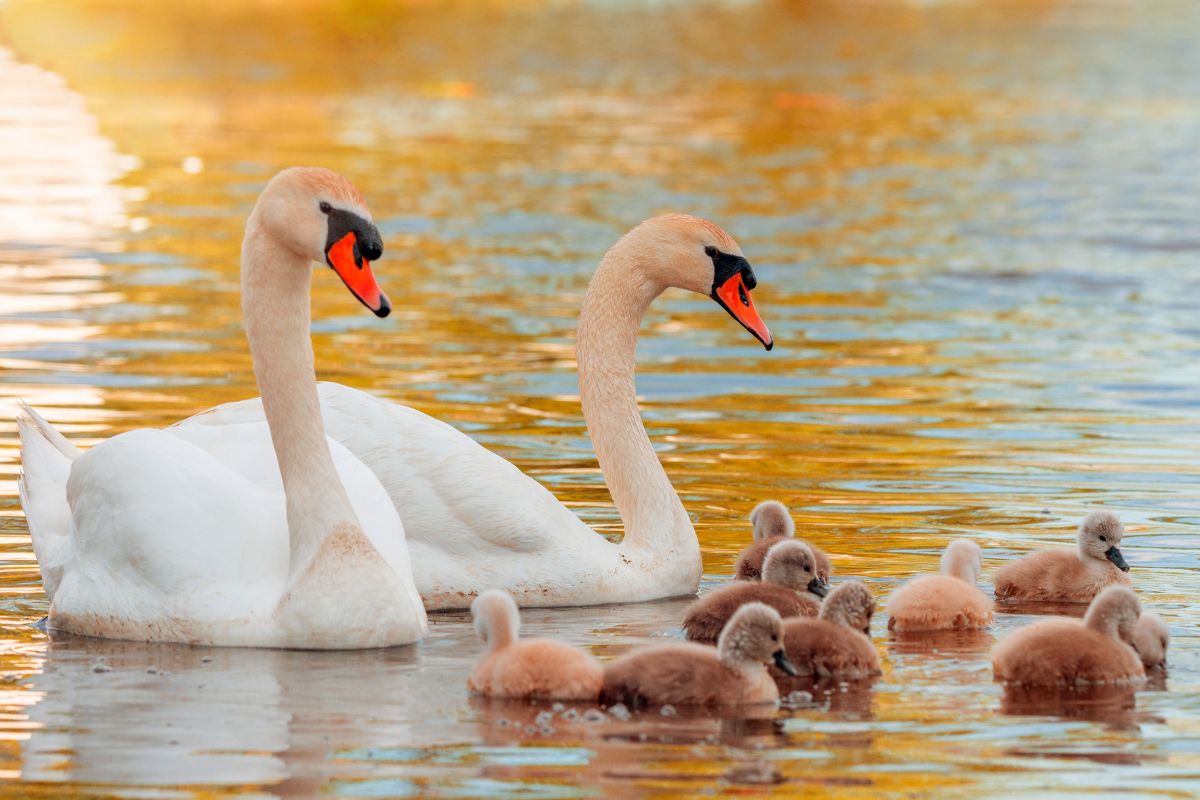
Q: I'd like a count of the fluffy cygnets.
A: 9